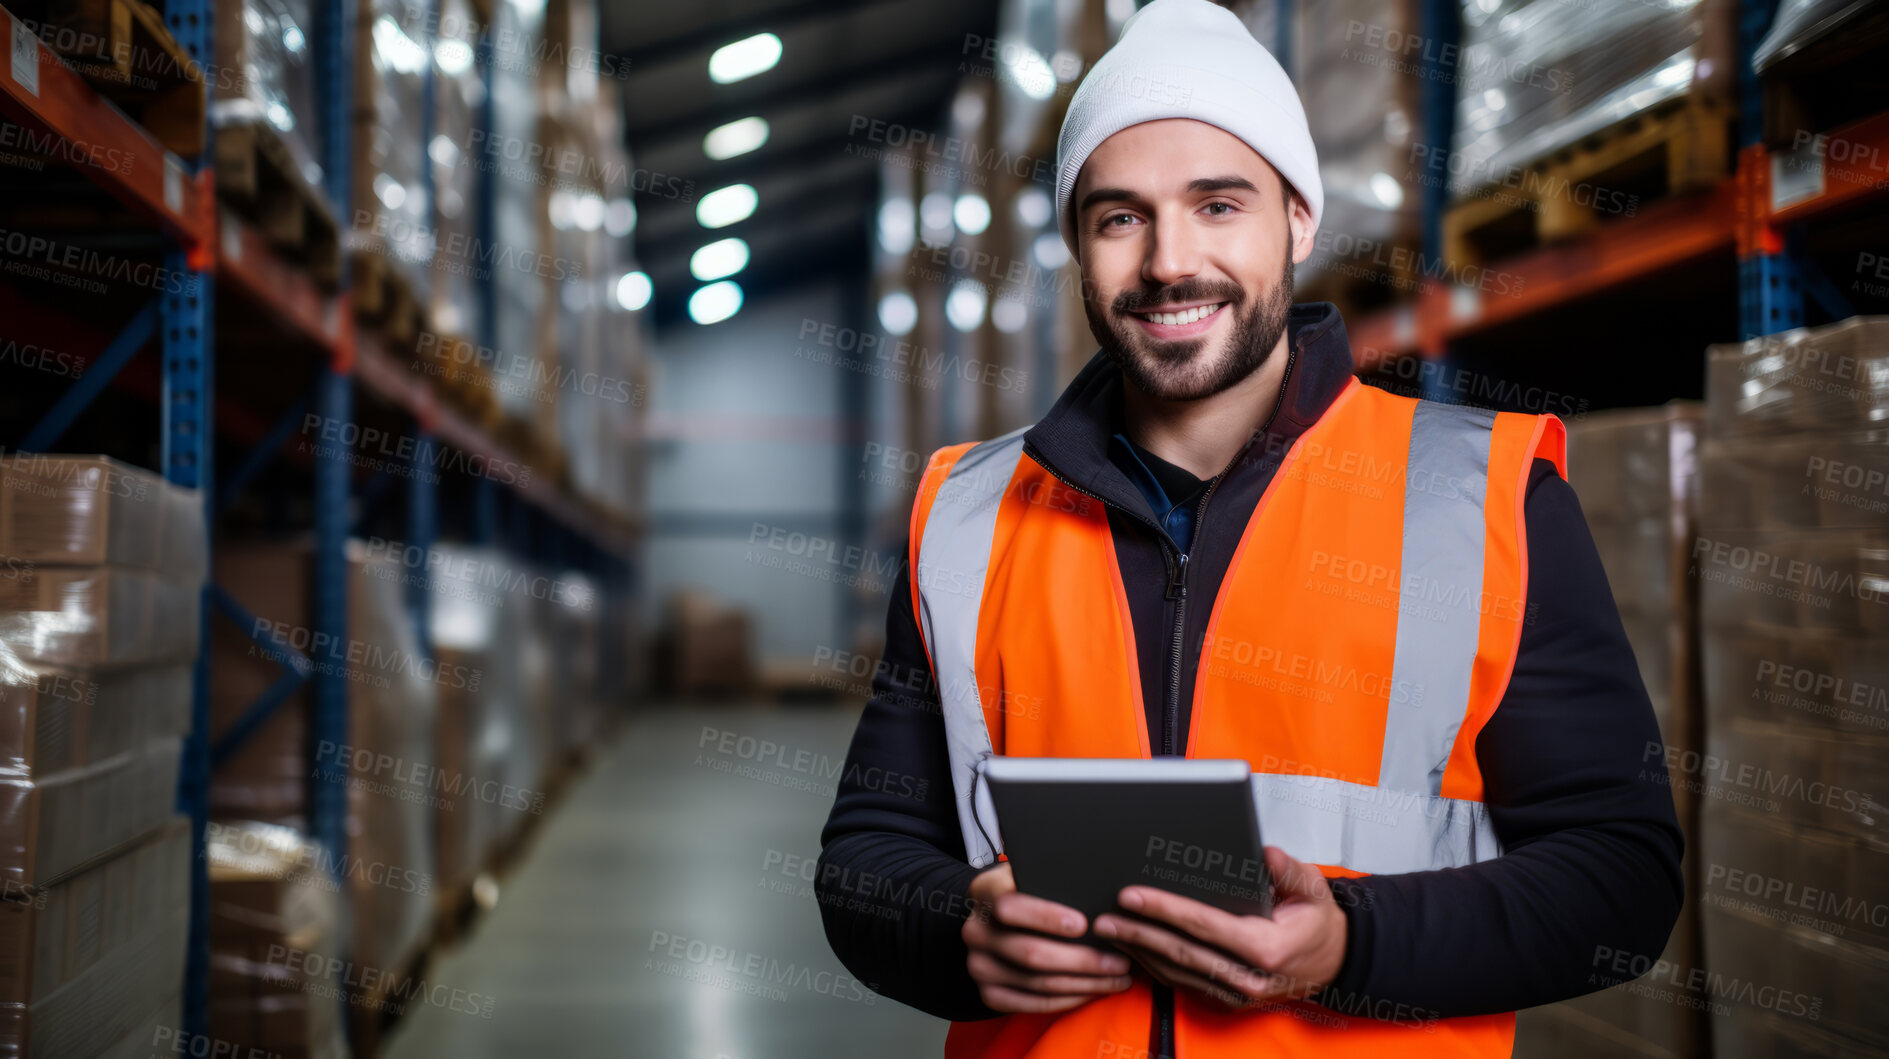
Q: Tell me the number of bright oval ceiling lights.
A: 5